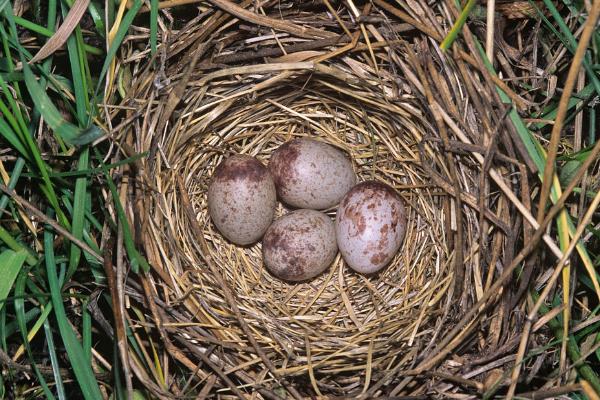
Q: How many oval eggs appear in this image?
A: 4